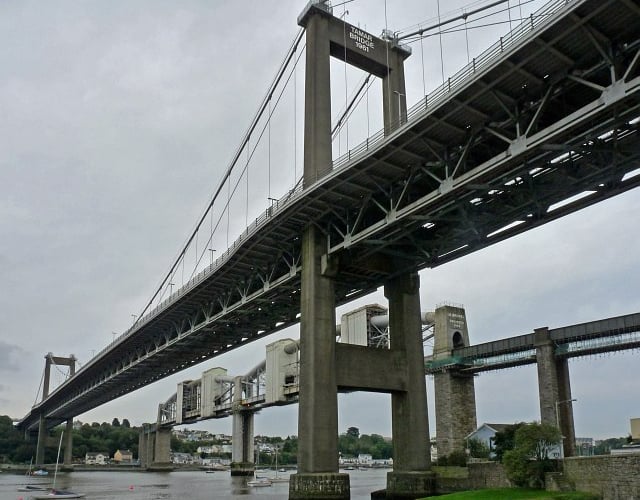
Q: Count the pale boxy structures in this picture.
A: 4